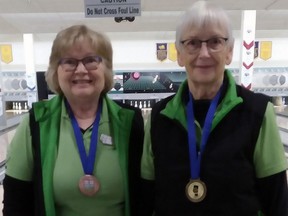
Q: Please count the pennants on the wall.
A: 5